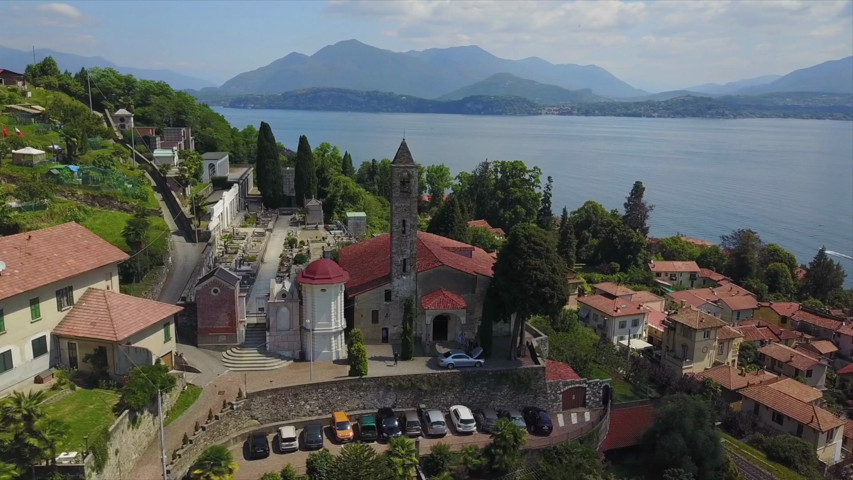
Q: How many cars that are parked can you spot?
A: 13